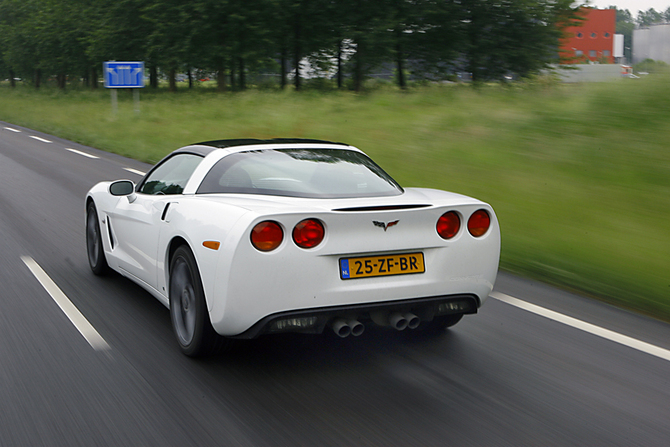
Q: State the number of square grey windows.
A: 3